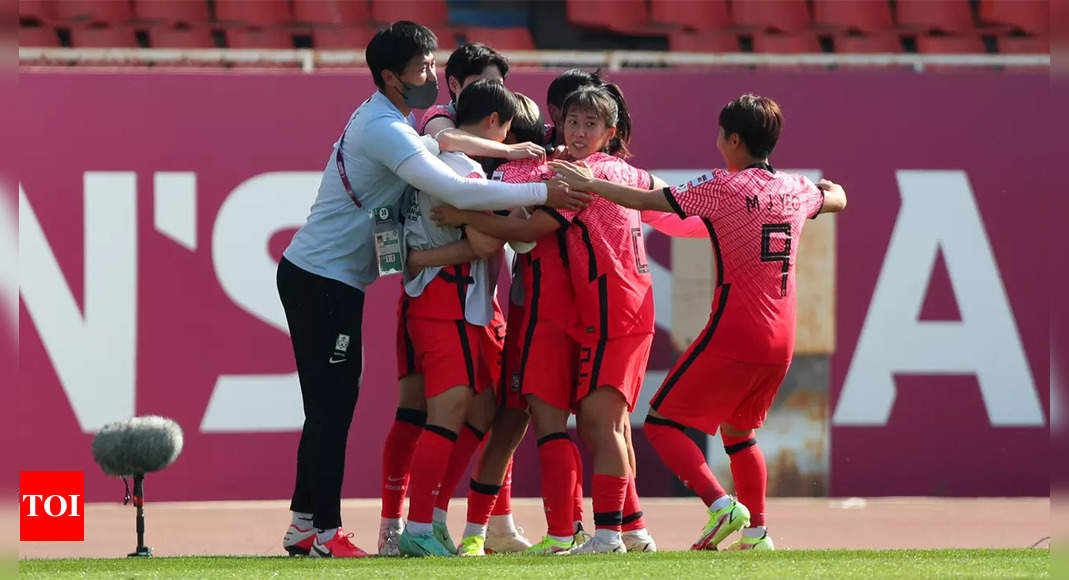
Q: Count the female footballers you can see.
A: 6